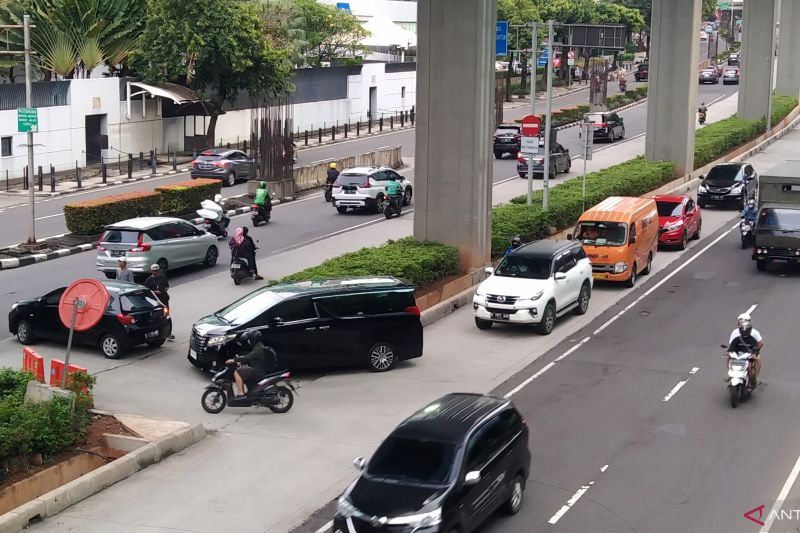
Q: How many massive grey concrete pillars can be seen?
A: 4